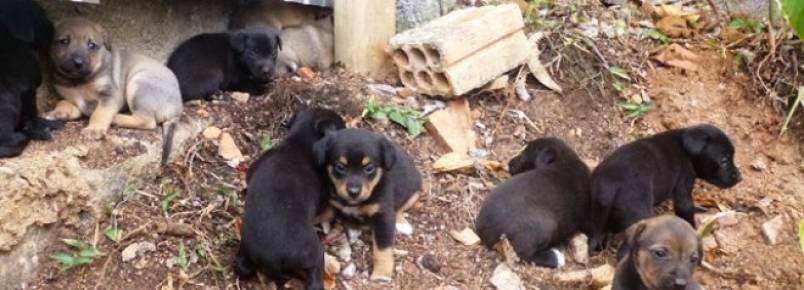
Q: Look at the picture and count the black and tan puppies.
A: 1